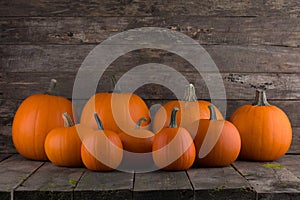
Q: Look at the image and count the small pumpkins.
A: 5